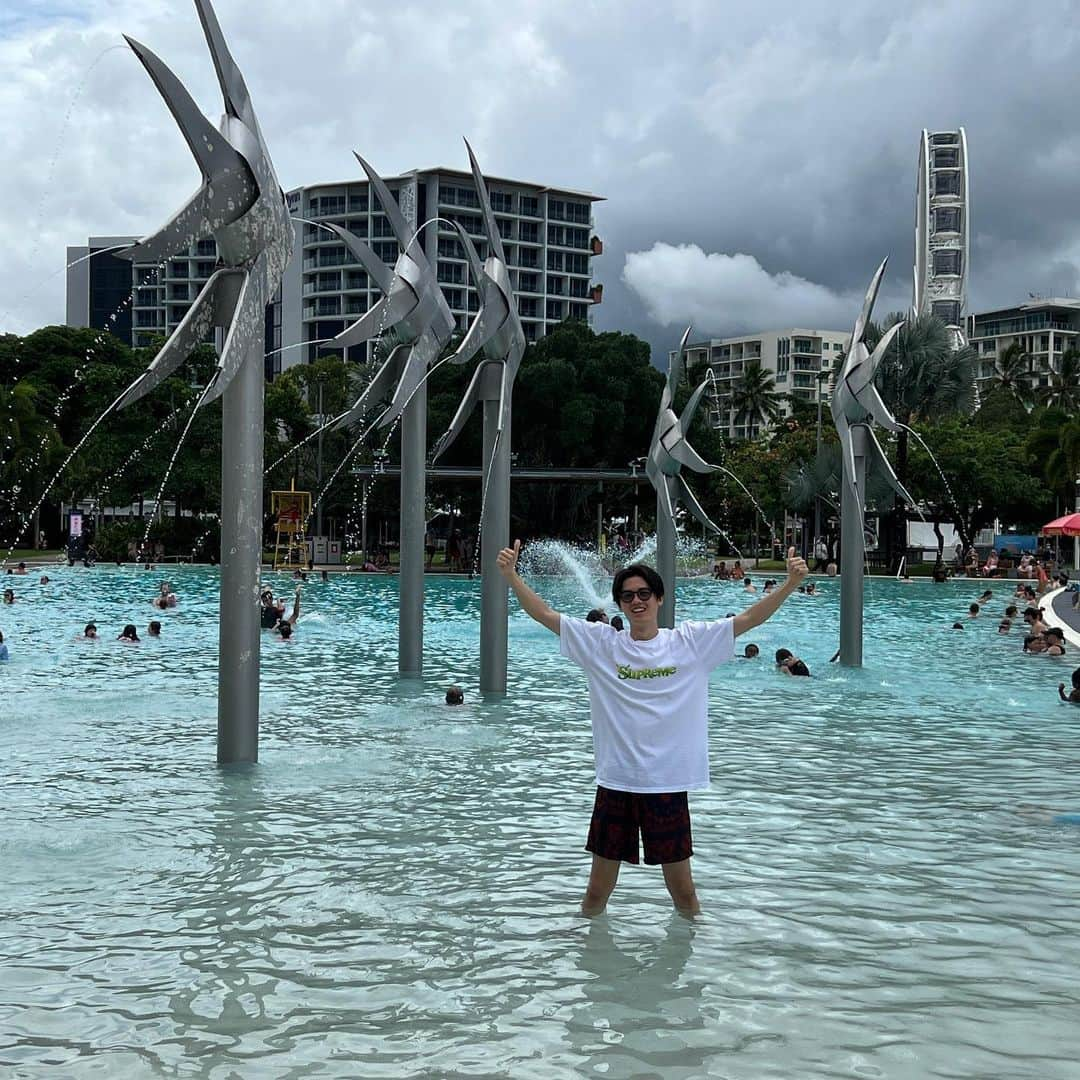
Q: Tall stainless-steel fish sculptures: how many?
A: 5